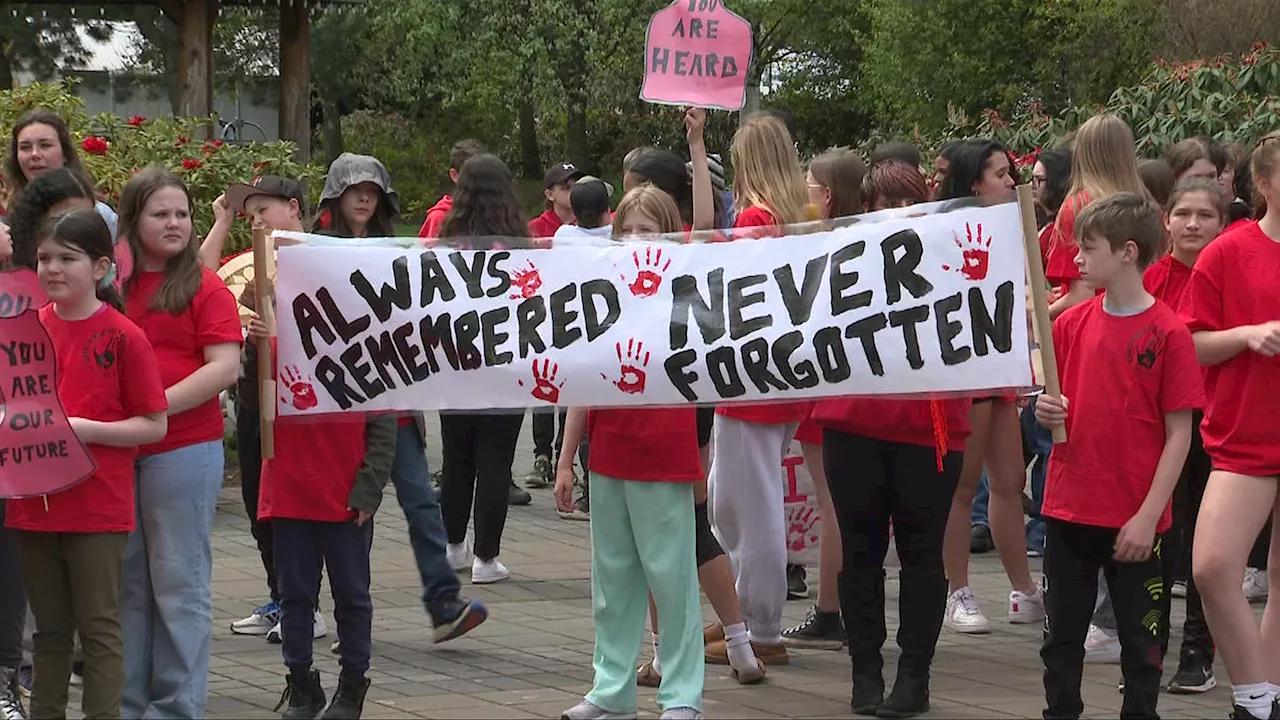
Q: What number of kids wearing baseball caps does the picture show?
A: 3